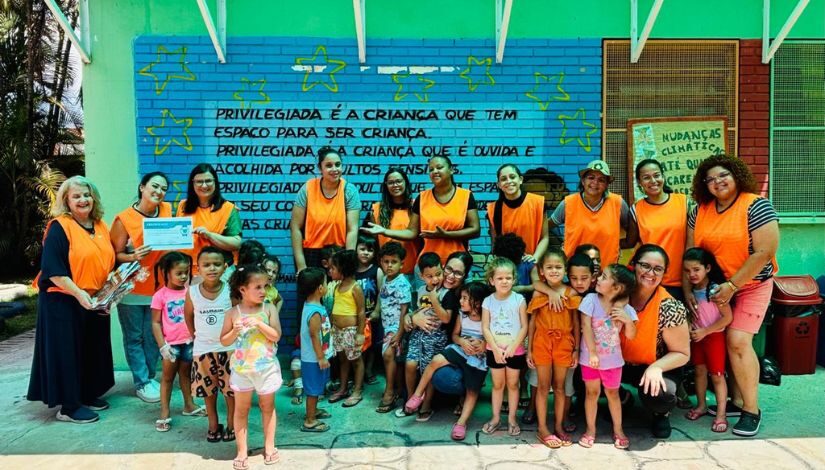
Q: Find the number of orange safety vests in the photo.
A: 11